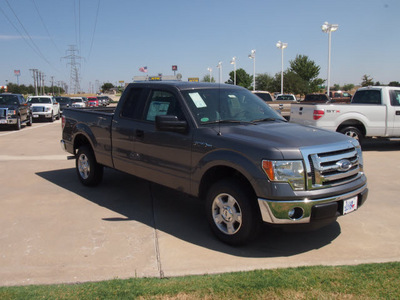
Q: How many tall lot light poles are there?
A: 6